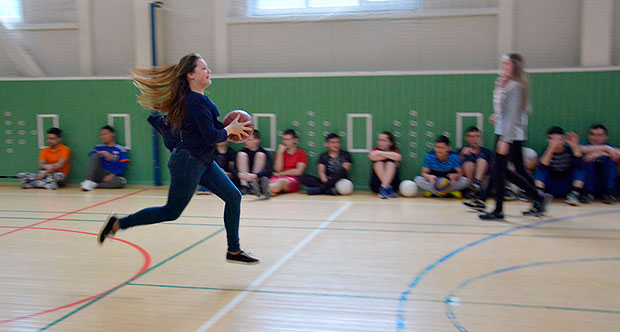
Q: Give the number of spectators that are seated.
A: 12